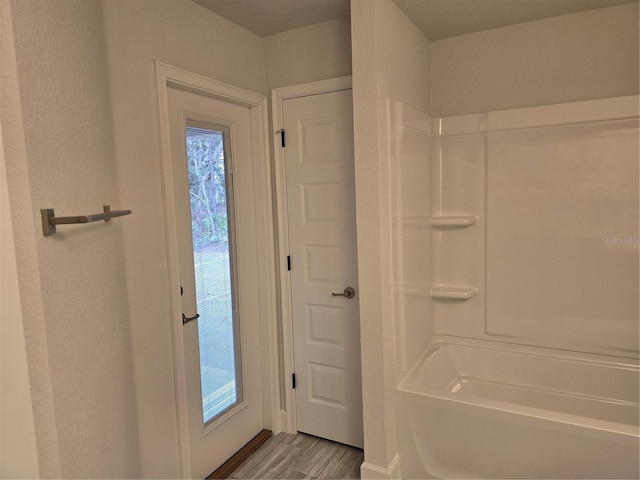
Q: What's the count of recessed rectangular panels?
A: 5